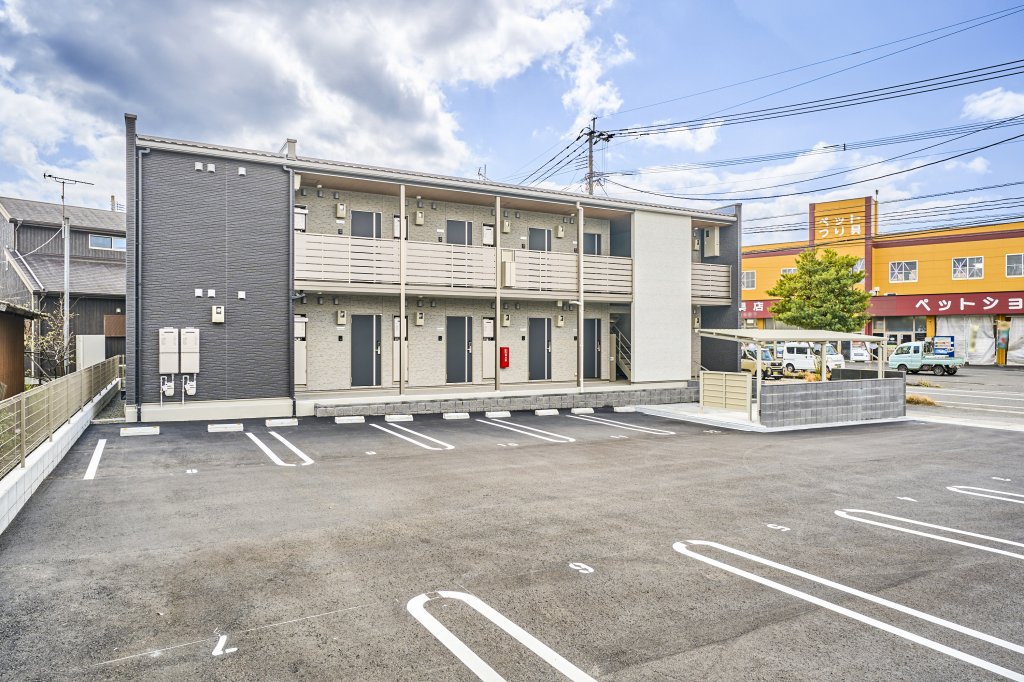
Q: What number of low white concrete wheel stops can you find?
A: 10